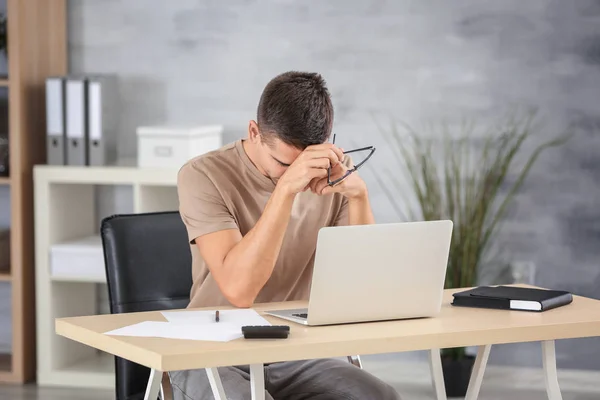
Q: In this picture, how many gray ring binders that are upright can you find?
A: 3